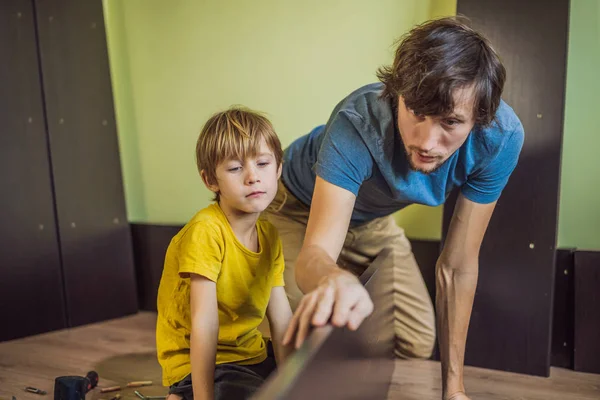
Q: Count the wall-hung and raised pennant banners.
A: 0